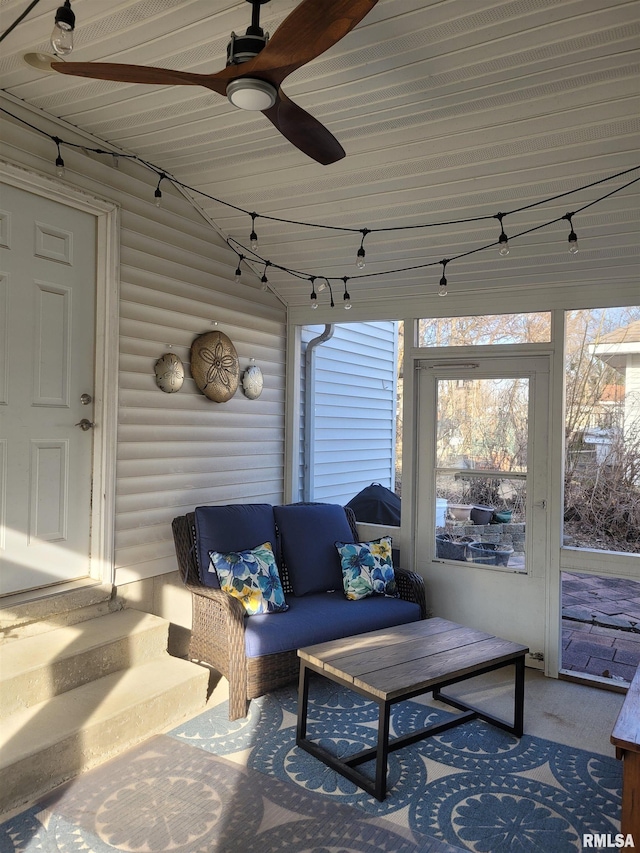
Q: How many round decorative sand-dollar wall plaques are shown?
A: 3